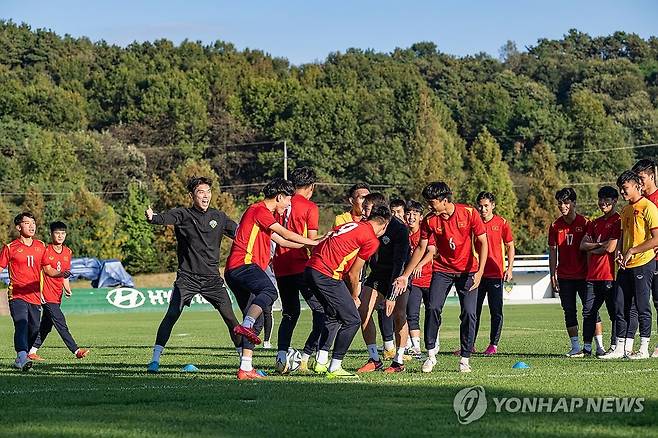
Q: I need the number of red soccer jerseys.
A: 11